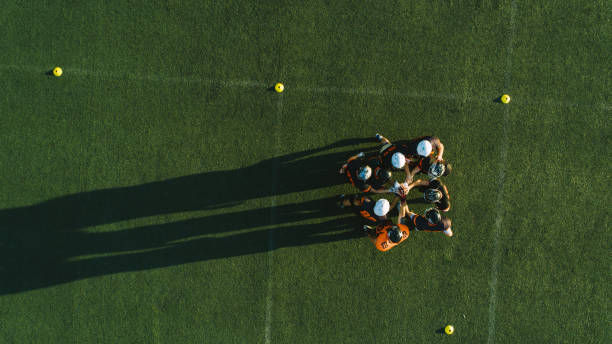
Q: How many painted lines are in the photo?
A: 3